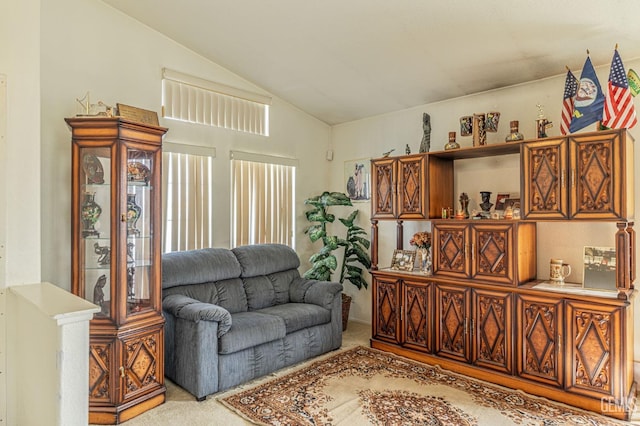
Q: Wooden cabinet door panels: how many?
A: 14